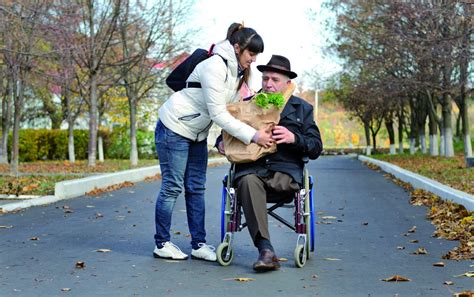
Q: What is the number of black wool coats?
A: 1